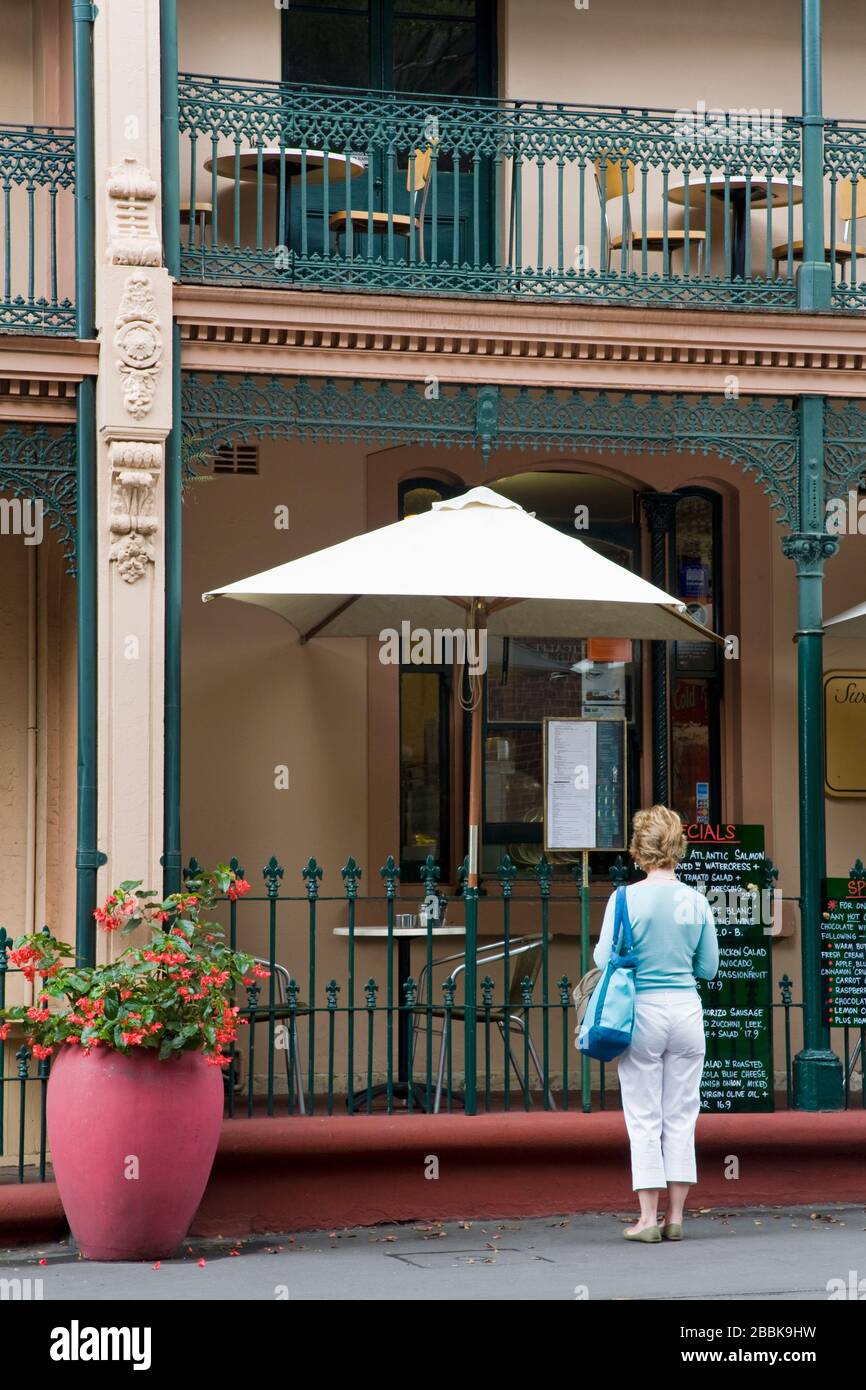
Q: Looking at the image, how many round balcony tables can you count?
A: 2